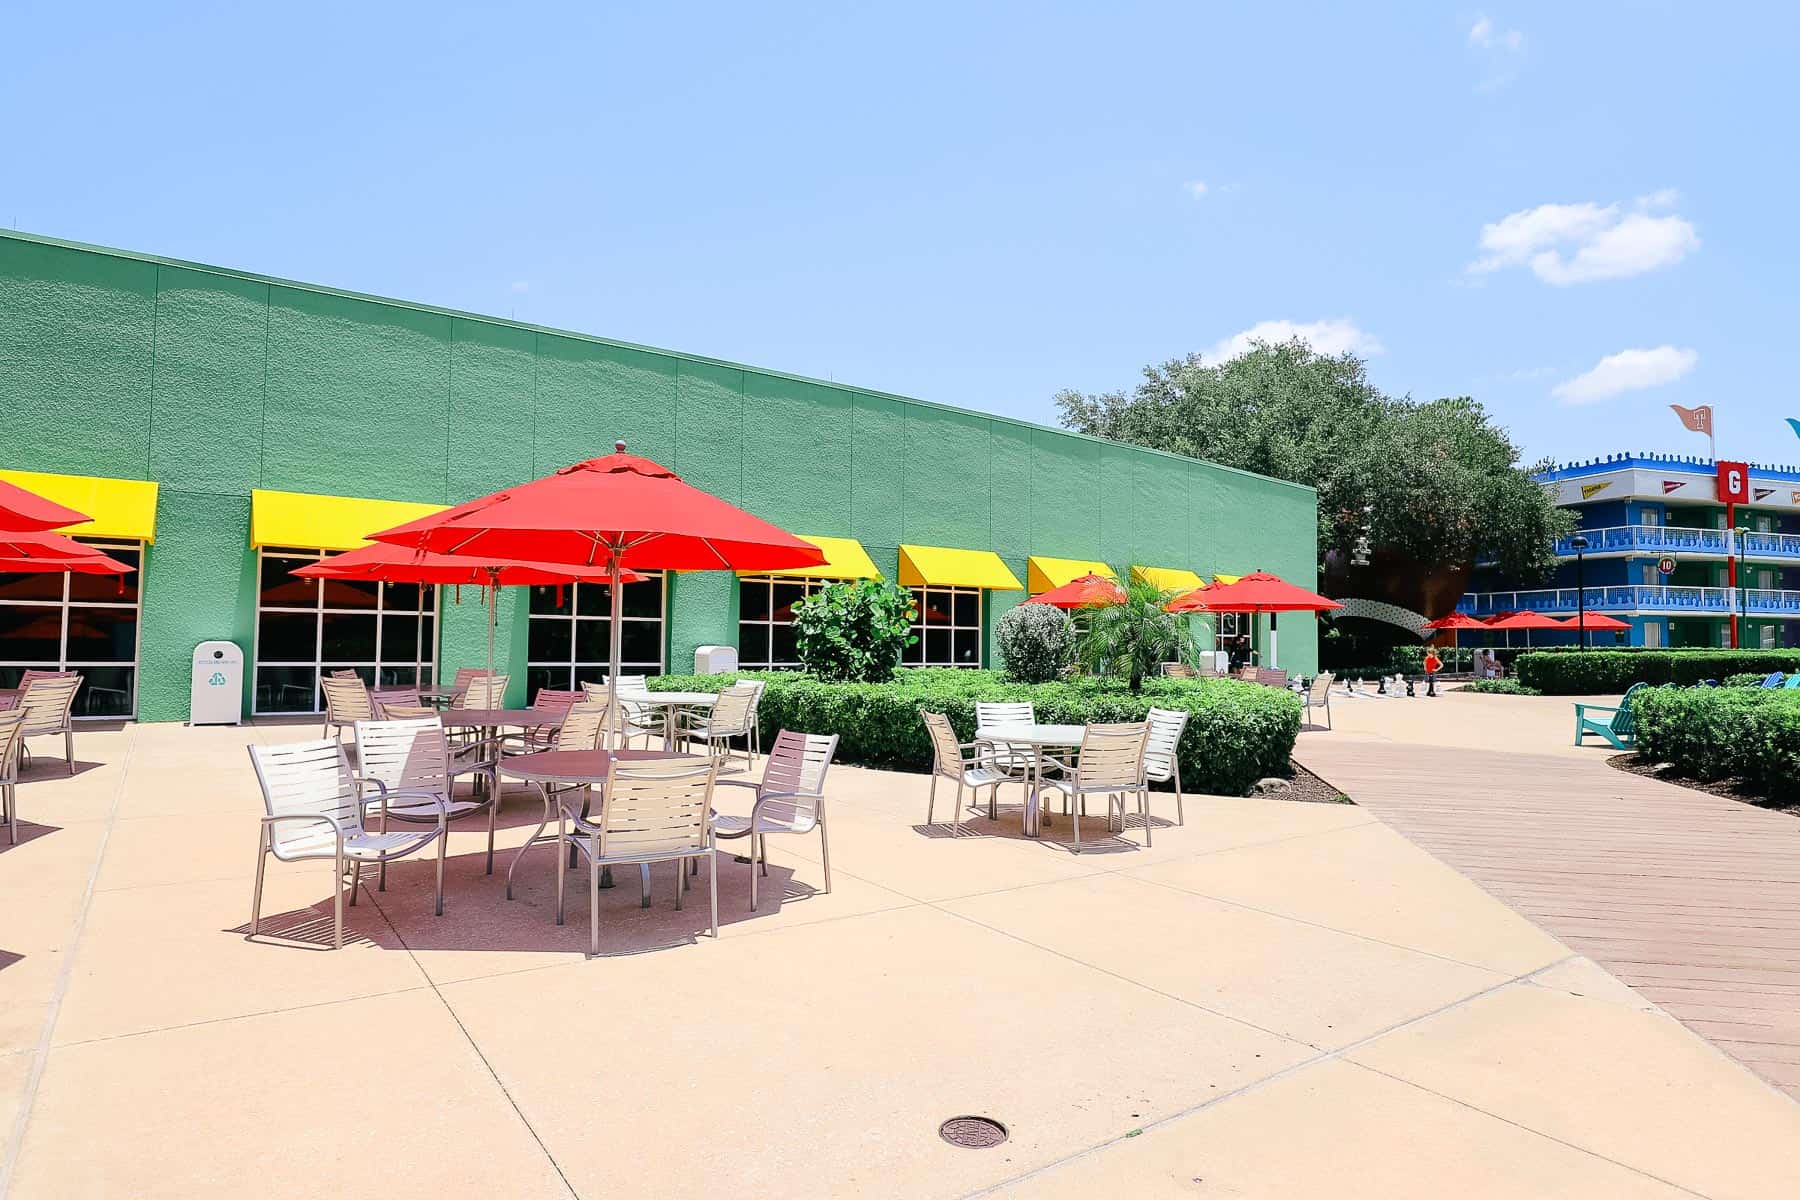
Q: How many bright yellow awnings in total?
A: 7